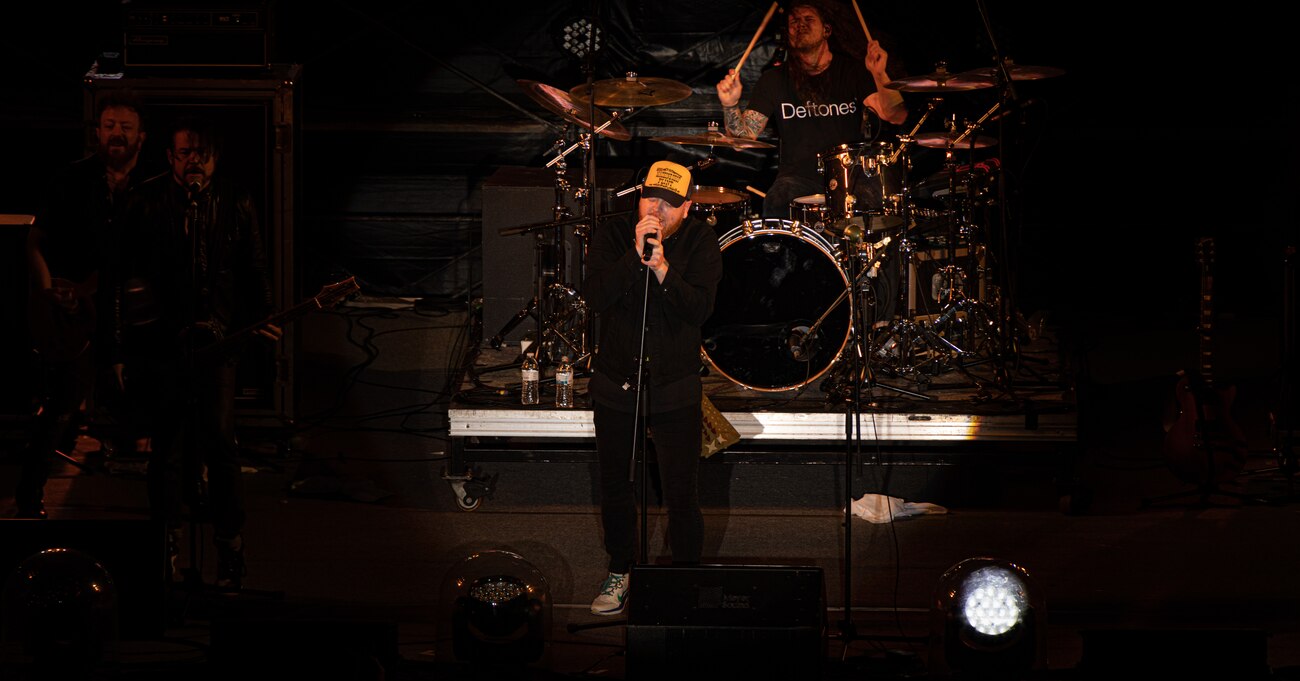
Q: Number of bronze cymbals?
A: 6